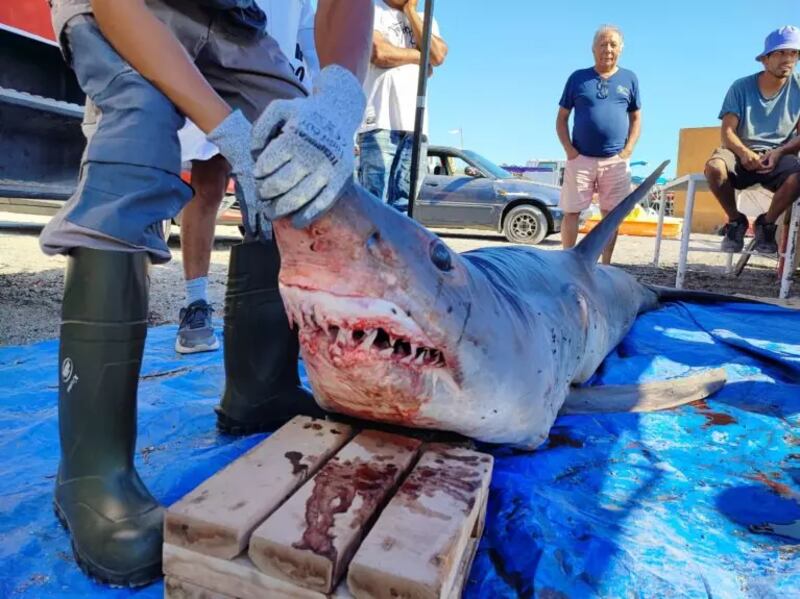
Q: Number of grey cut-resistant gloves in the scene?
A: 2